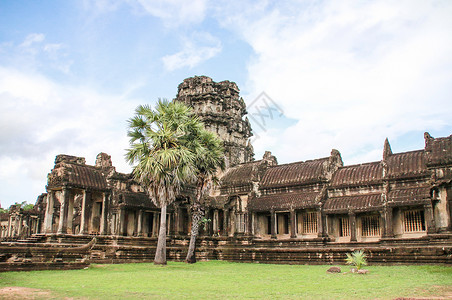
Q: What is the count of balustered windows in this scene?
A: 4